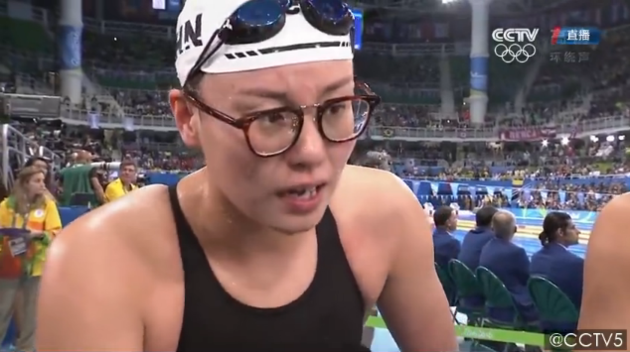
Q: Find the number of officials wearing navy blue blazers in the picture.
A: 4